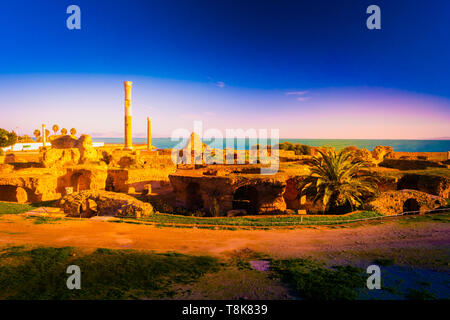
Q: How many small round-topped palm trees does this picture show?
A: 5